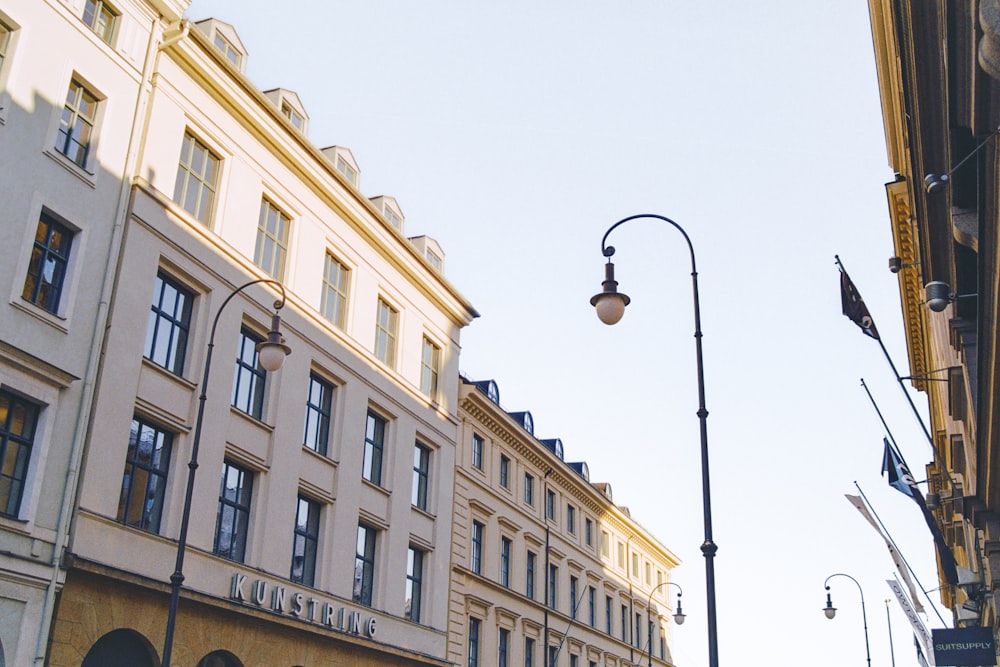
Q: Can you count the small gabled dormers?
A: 5